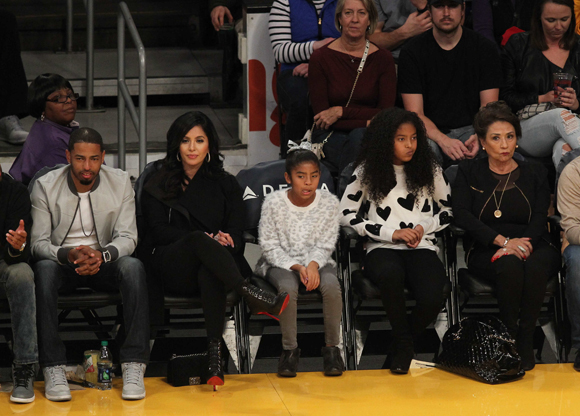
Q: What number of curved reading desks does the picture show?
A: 0